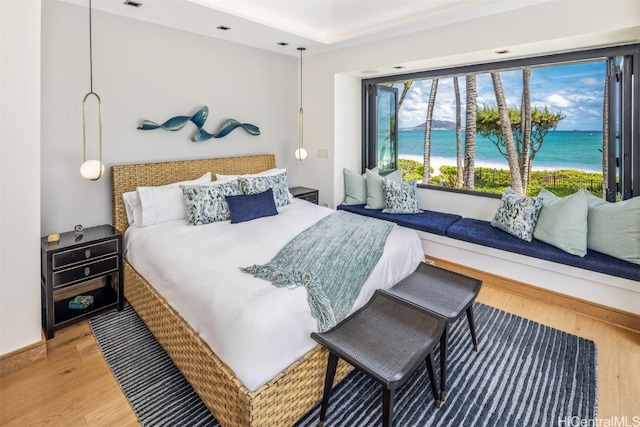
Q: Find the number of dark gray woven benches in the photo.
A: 2